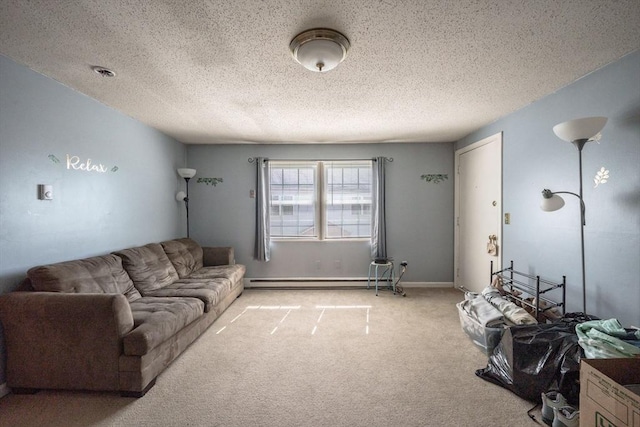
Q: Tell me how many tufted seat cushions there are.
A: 3